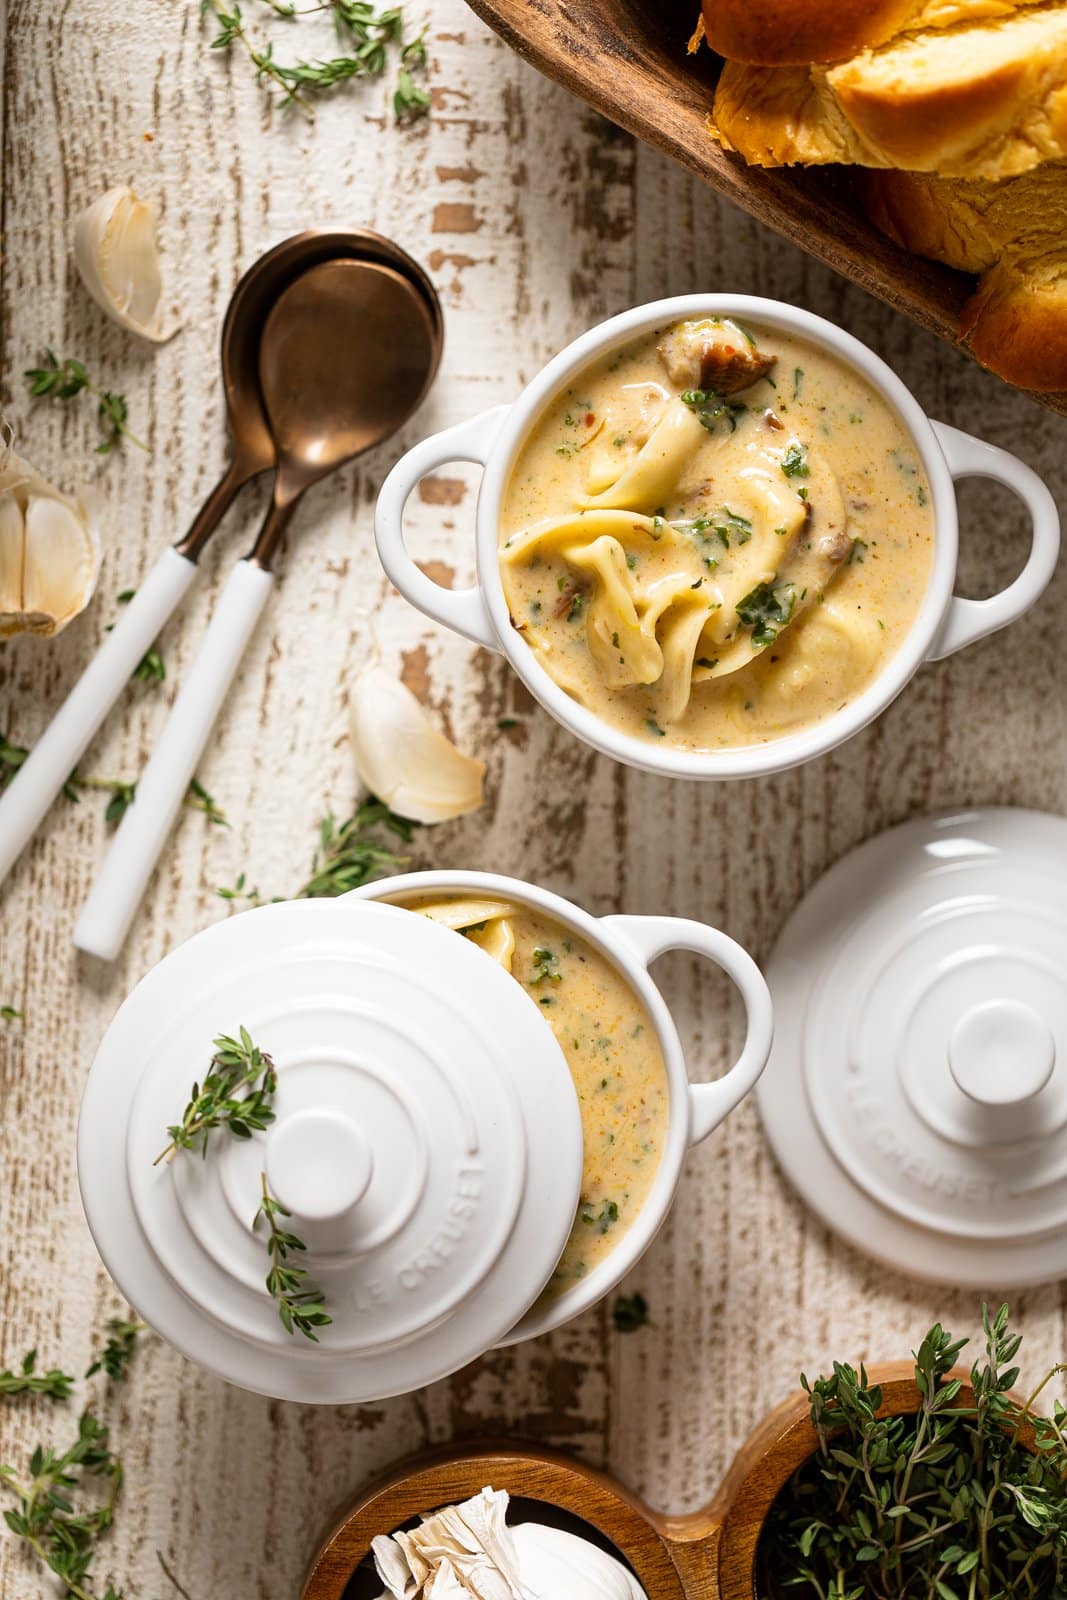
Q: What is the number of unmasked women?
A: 0